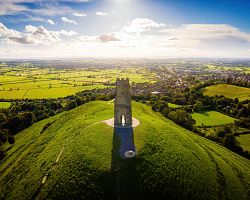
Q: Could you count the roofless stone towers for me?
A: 1